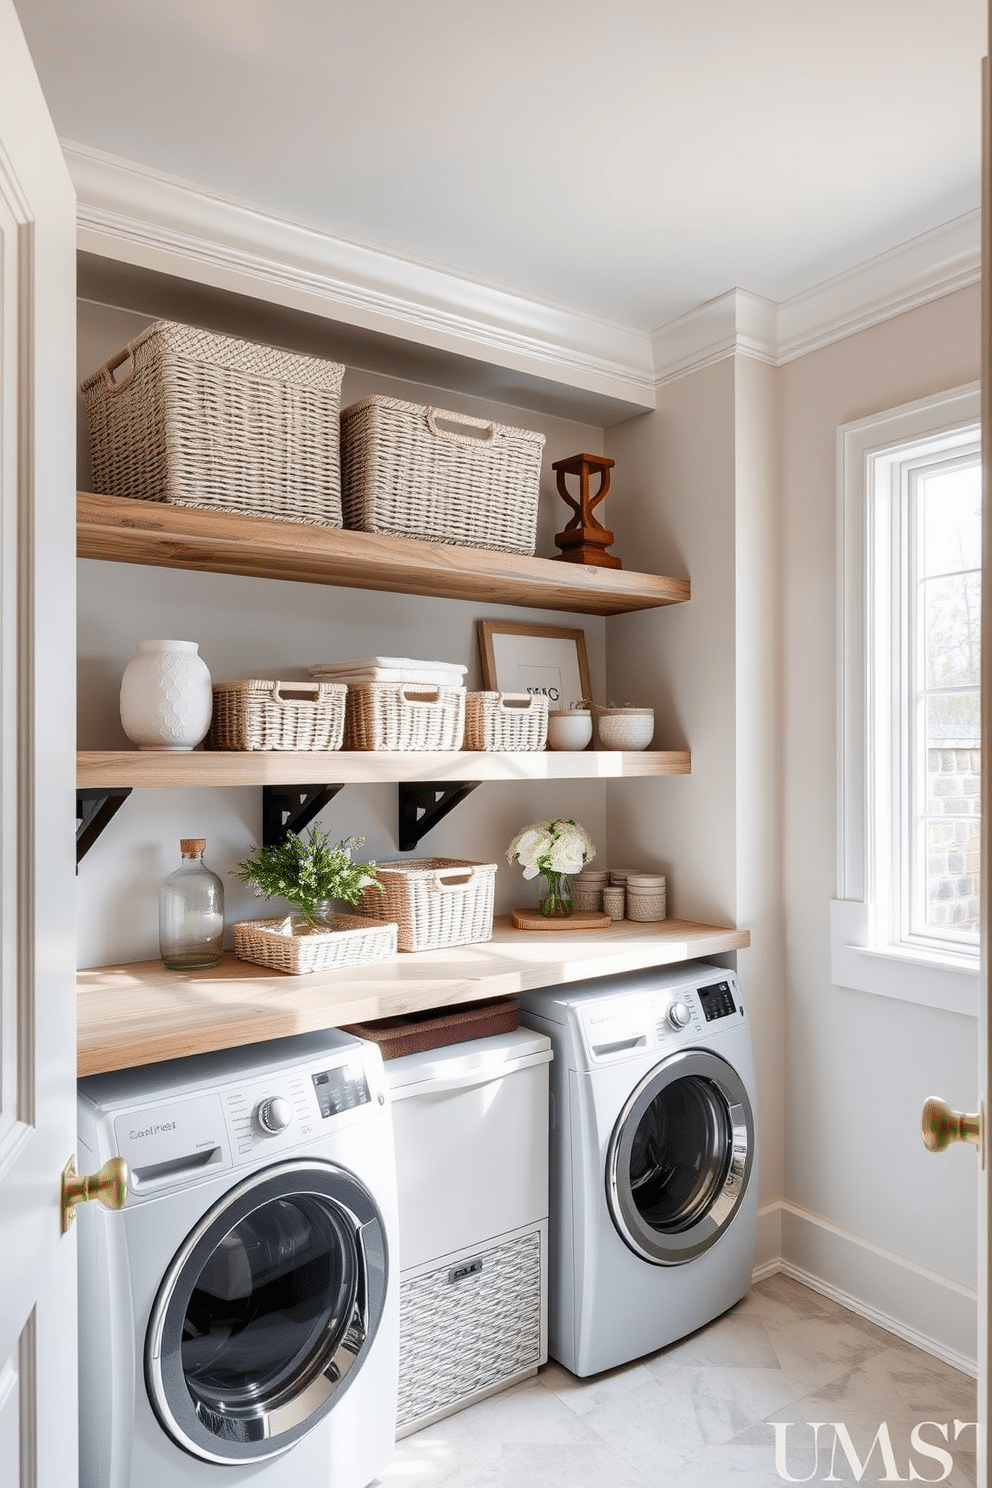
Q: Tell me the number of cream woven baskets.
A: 7